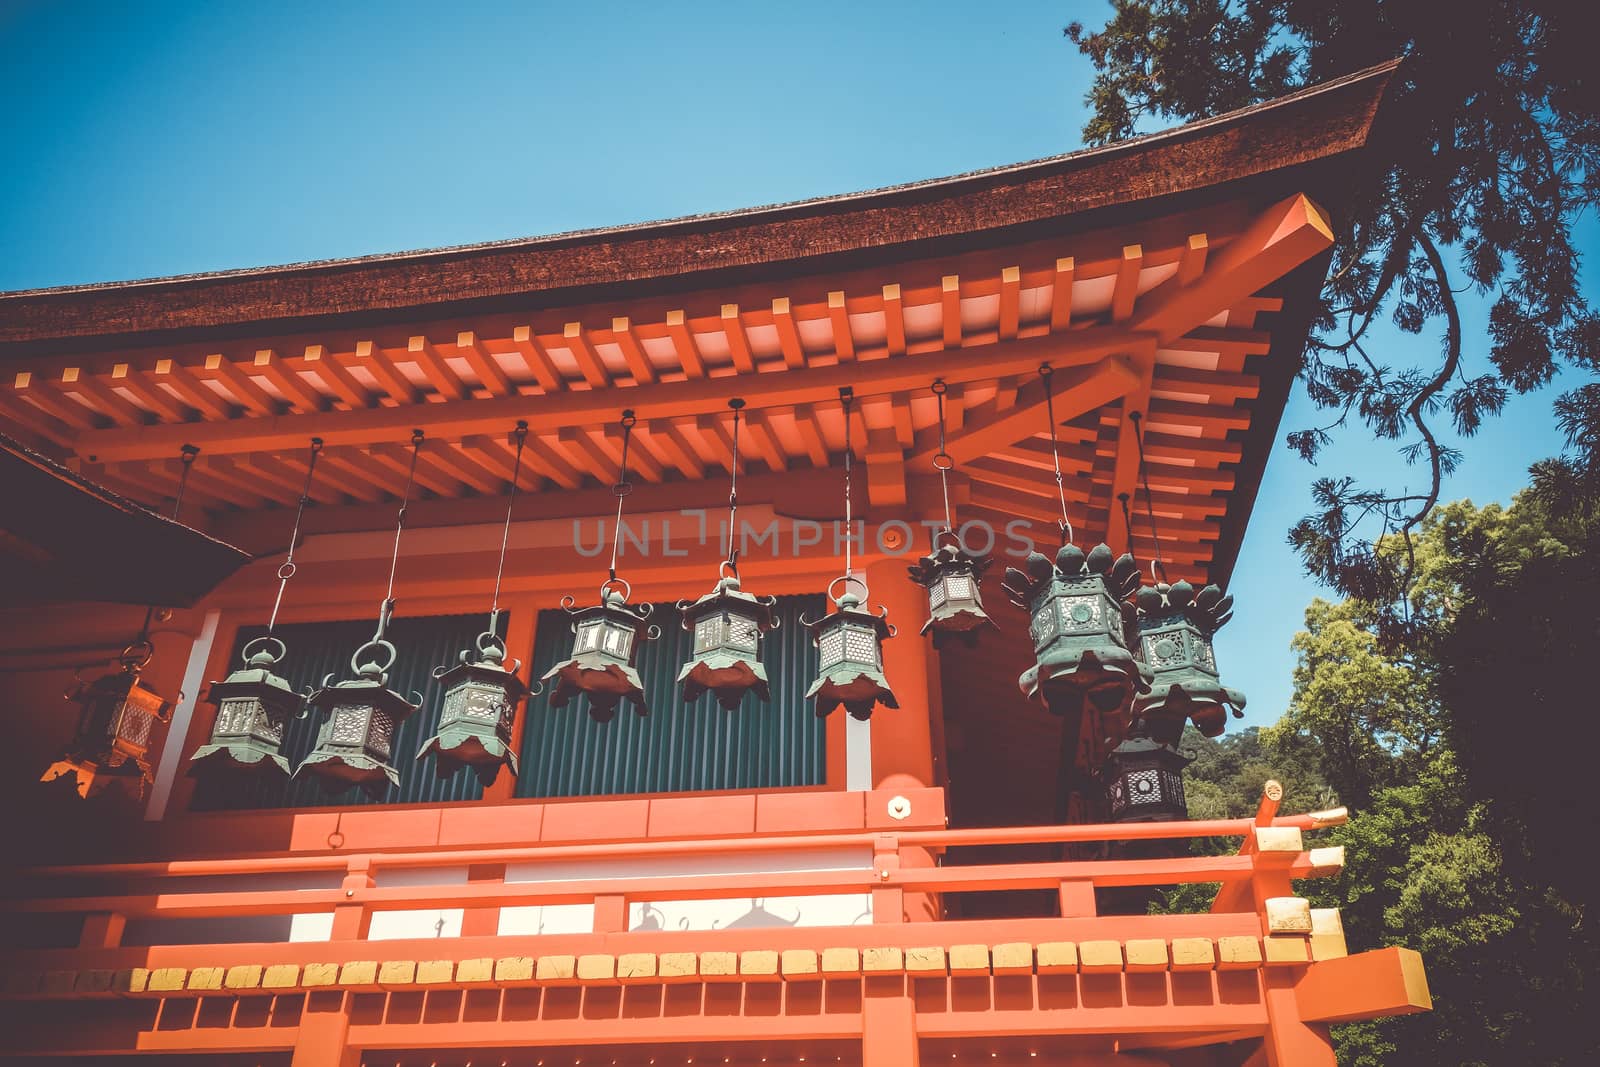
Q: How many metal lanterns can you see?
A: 11